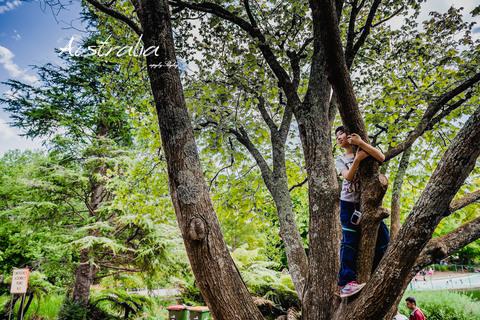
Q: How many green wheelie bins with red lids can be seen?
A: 2